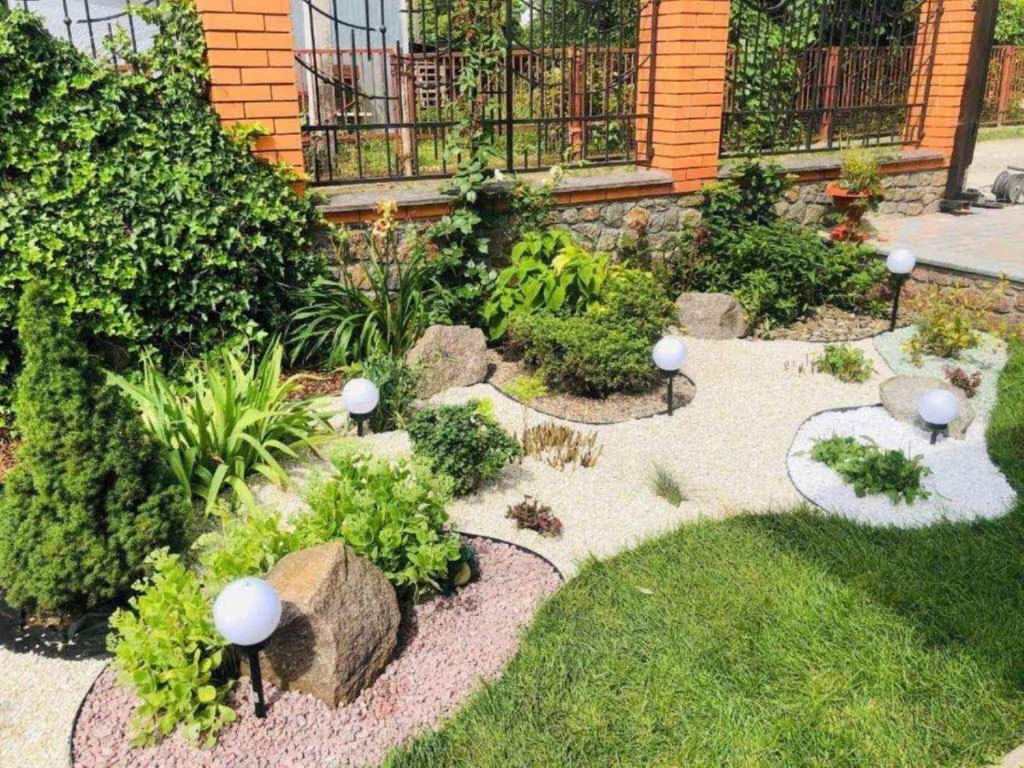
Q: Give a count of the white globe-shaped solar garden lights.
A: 5